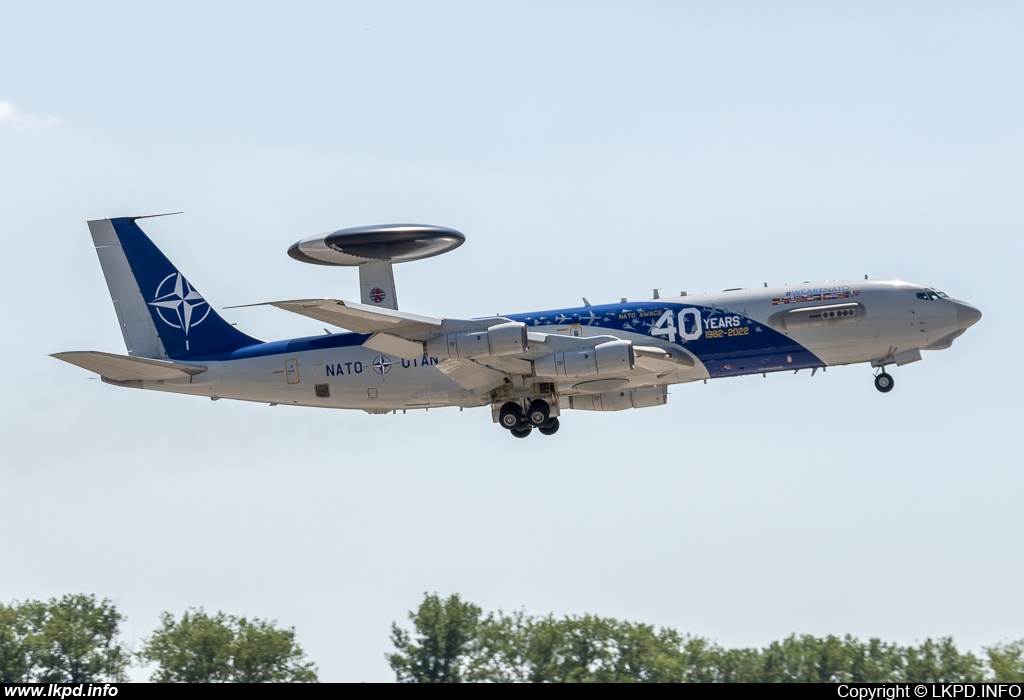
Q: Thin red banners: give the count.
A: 0